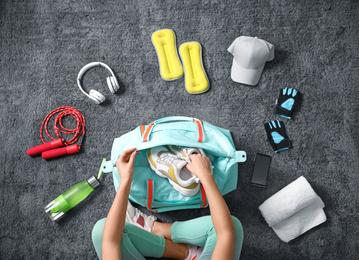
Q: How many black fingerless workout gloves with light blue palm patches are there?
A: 2